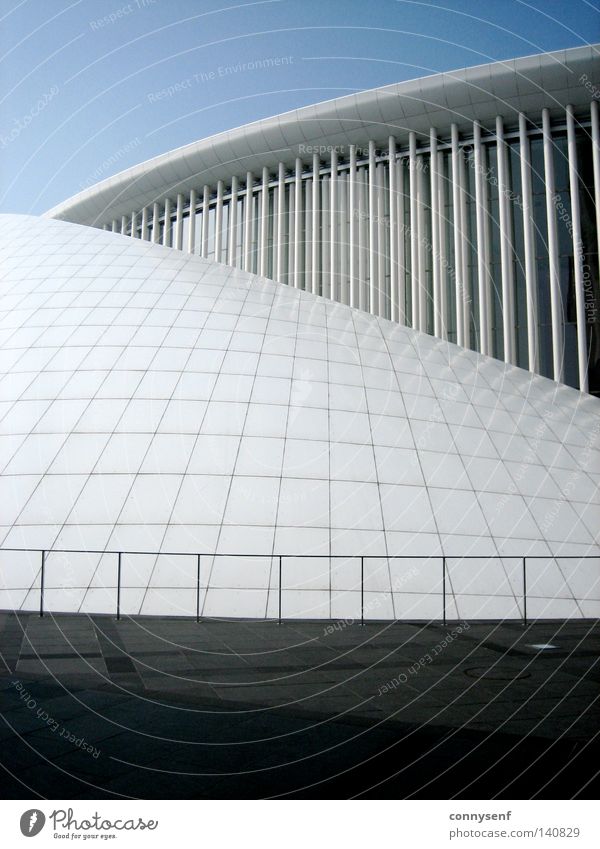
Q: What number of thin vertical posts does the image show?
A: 7